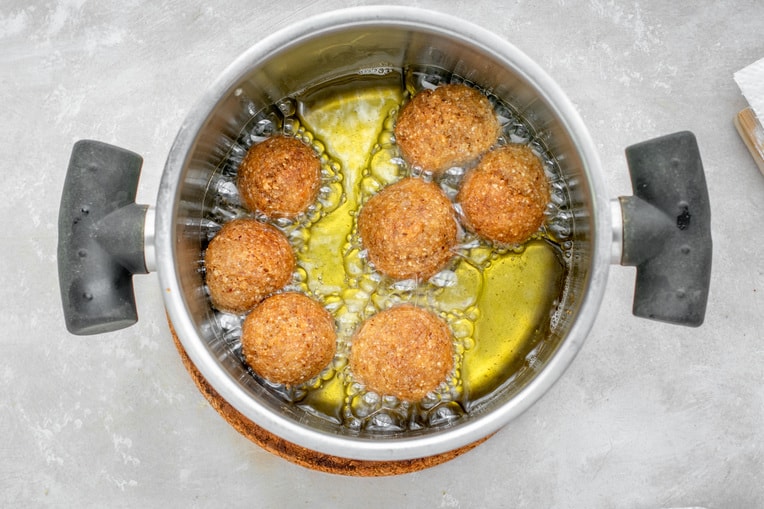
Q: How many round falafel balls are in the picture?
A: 7